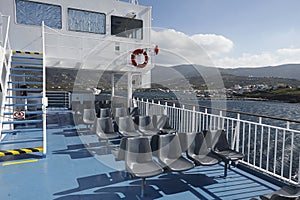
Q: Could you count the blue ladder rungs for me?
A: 12